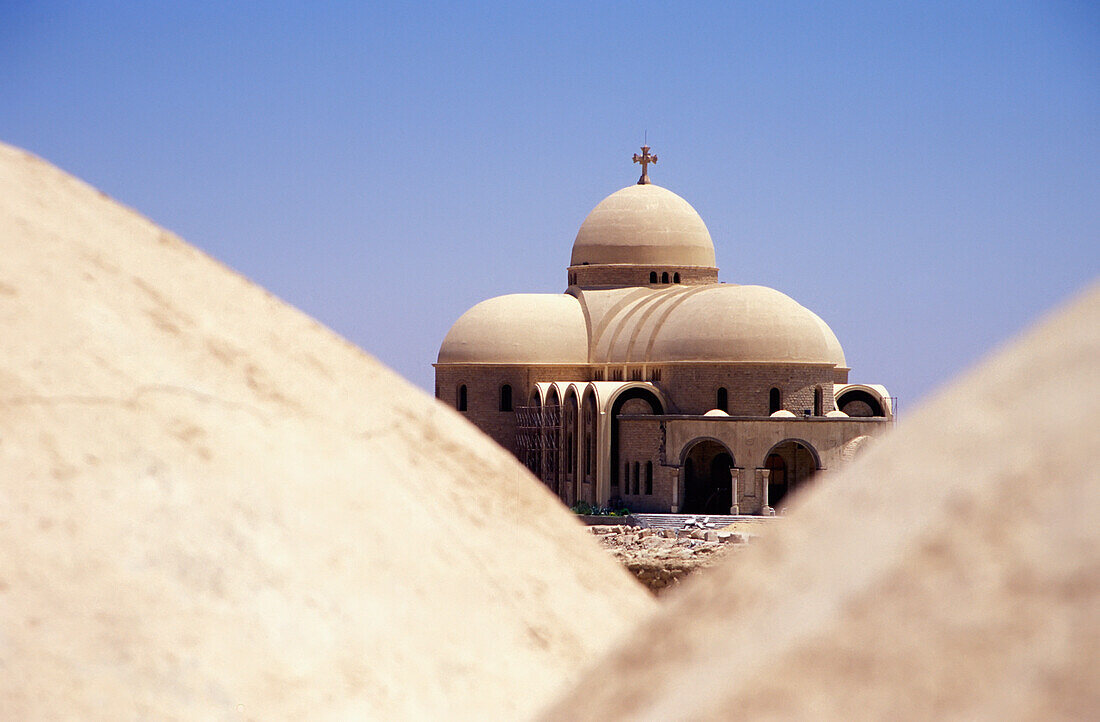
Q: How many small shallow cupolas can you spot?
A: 3